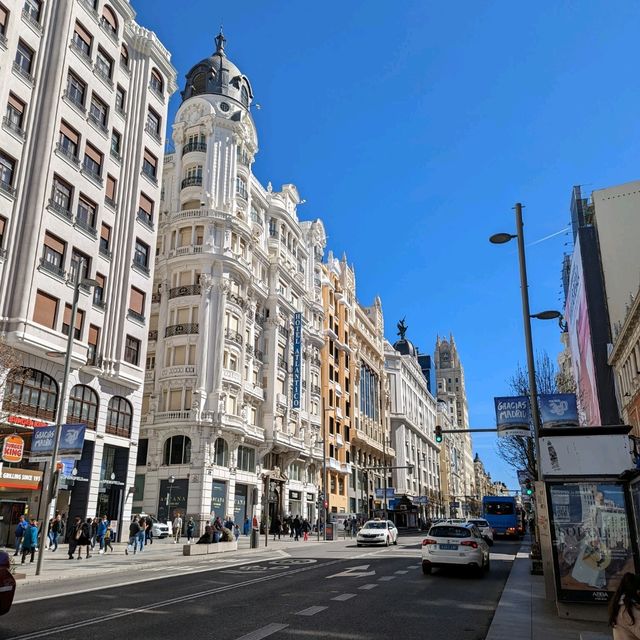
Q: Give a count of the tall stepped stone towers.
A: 1